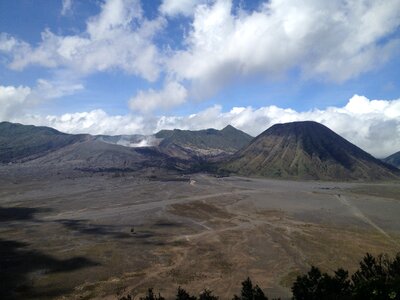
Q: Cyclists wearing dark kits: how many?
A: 0